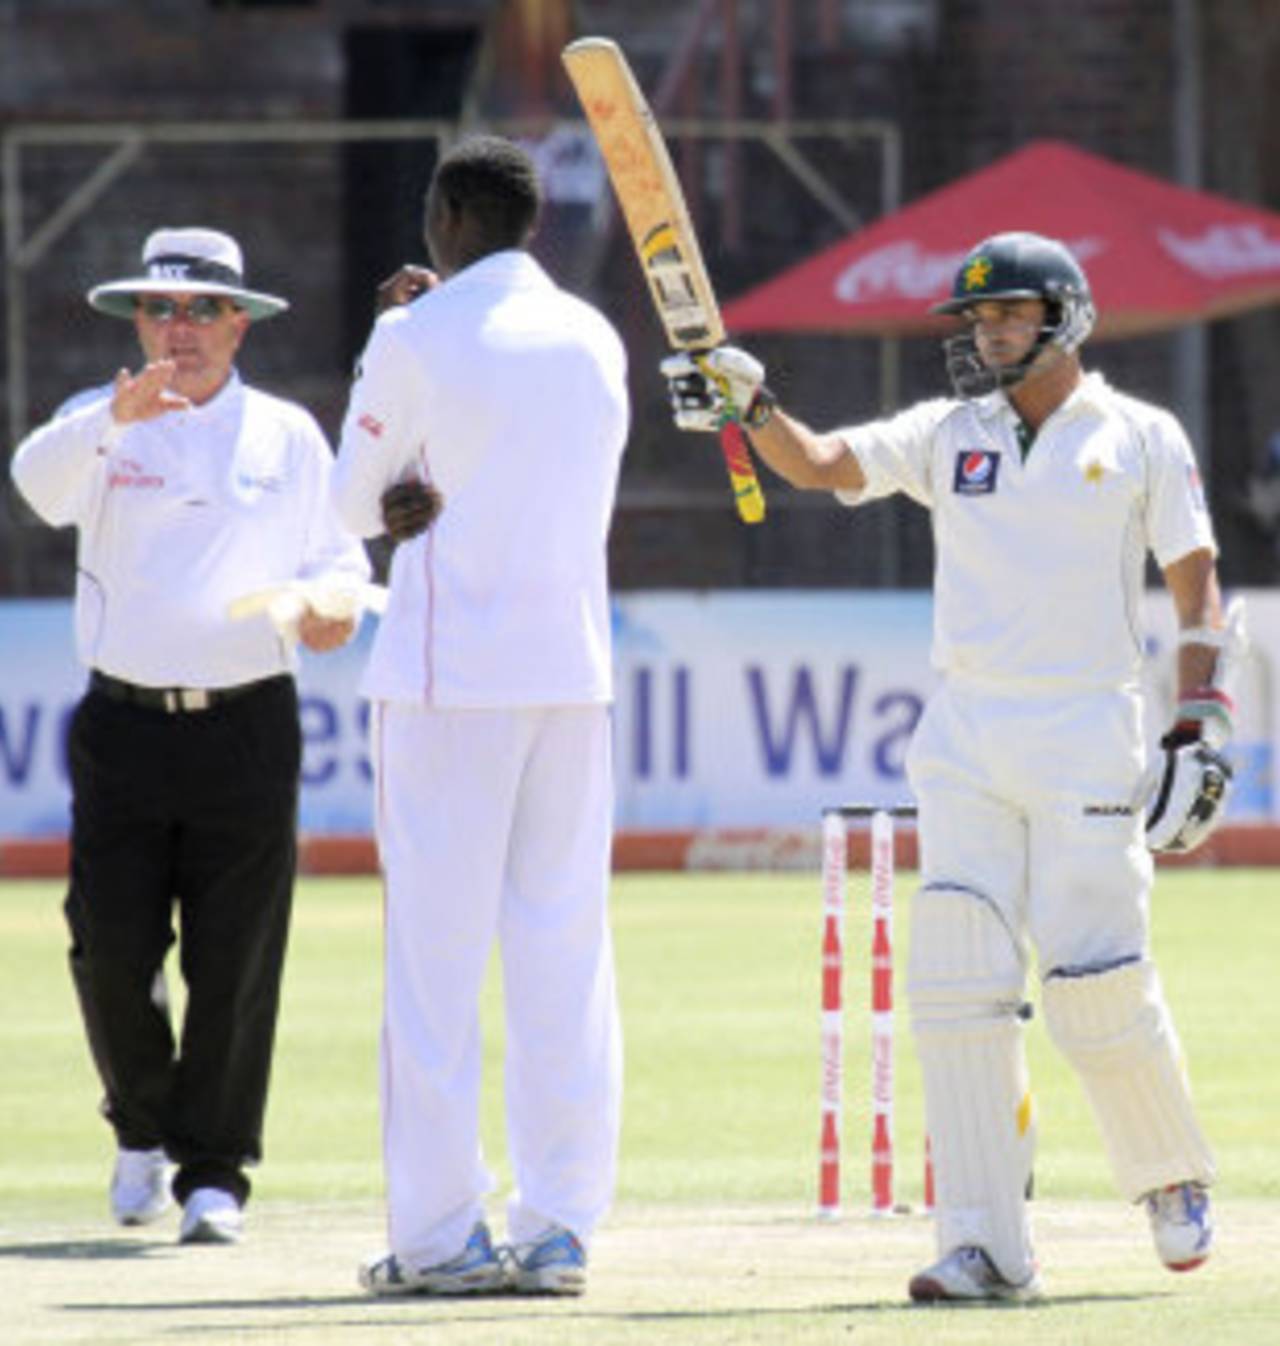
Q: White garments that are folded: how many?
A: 1